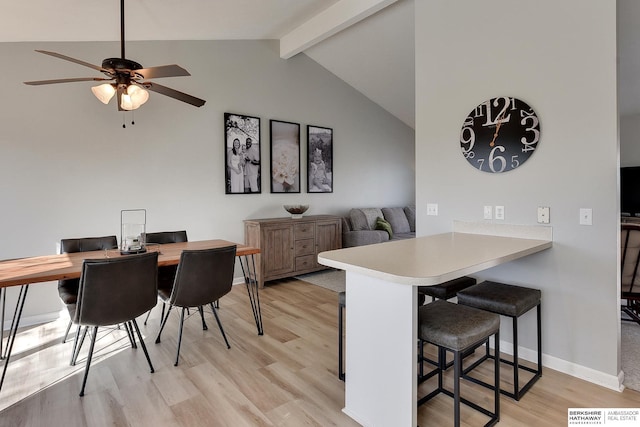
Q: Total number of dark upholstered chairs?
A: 4